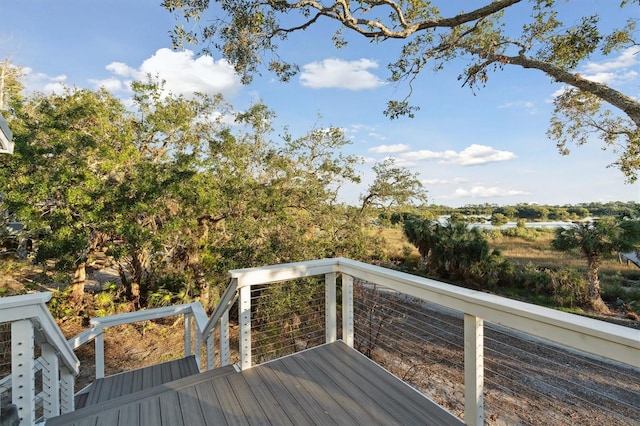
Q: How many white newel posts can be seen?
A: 12